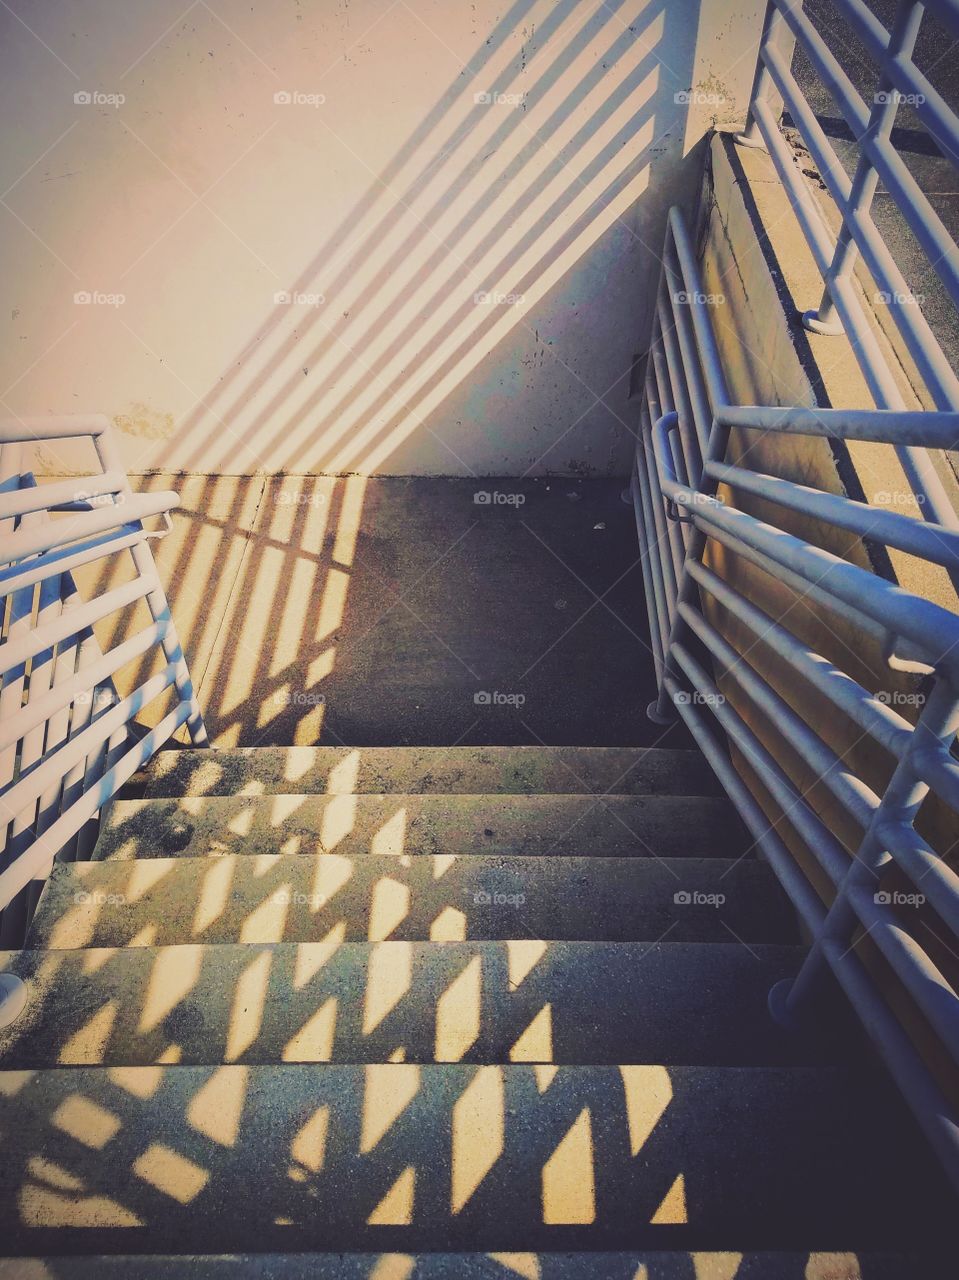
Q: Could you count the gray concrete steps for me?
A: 6